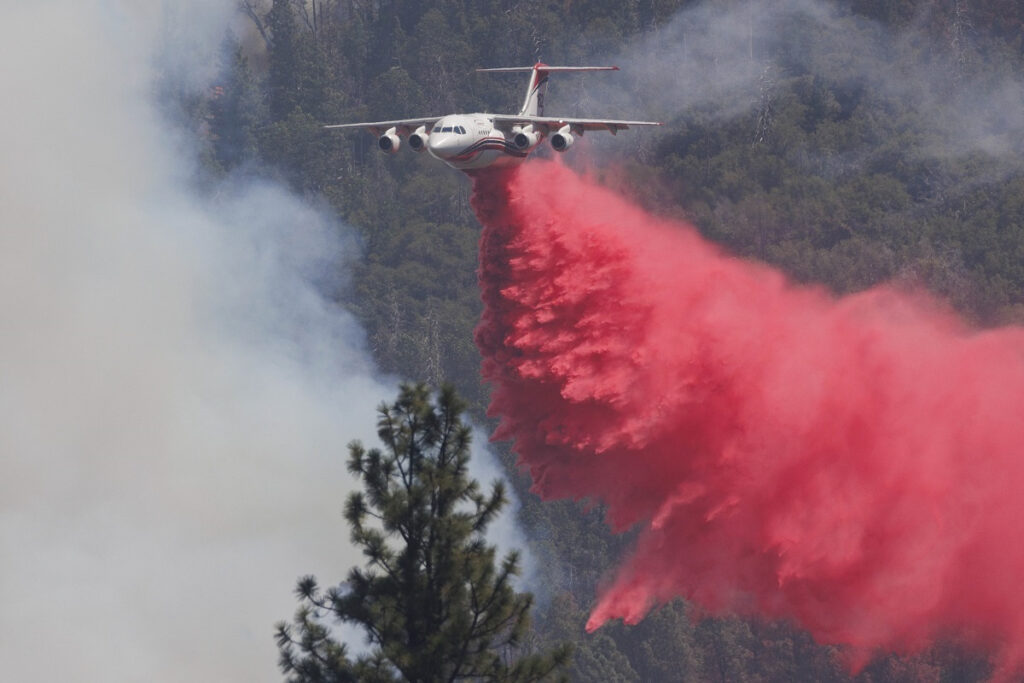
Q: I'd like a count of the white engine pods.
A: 4